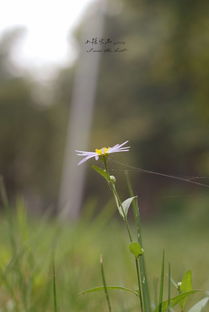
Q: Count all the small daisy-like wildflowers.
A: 1